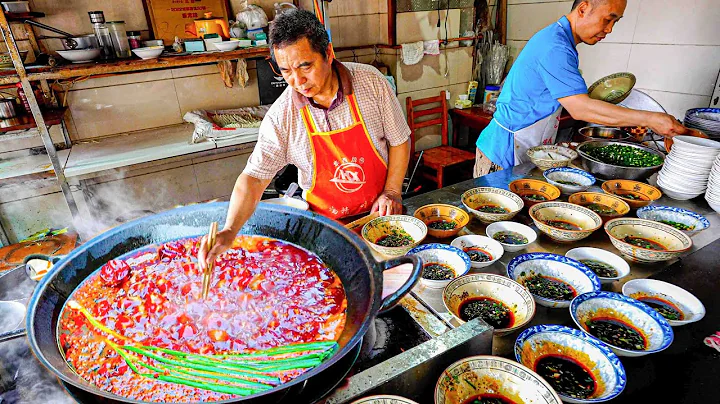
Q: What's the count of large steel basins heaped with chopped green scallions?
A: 1